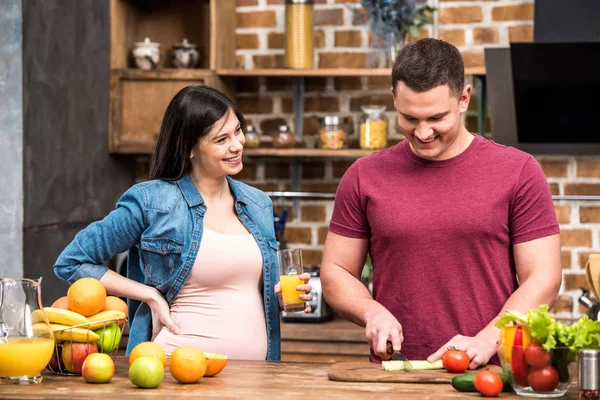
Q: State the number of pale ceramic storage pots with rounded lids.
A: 2